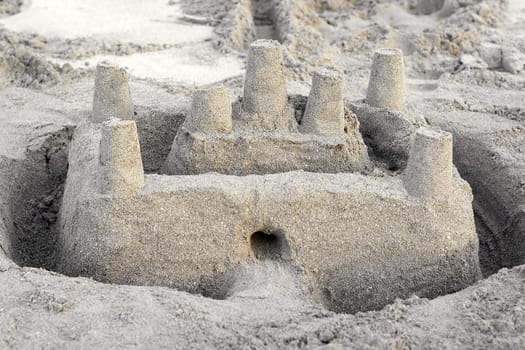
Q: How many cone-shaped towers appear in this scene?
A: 7